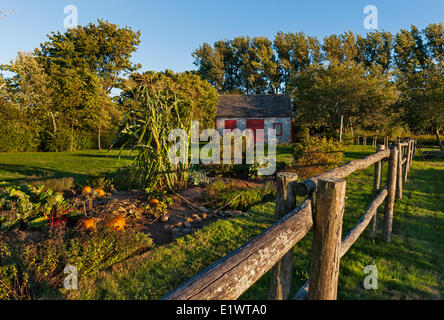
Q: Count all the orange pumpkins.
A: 5